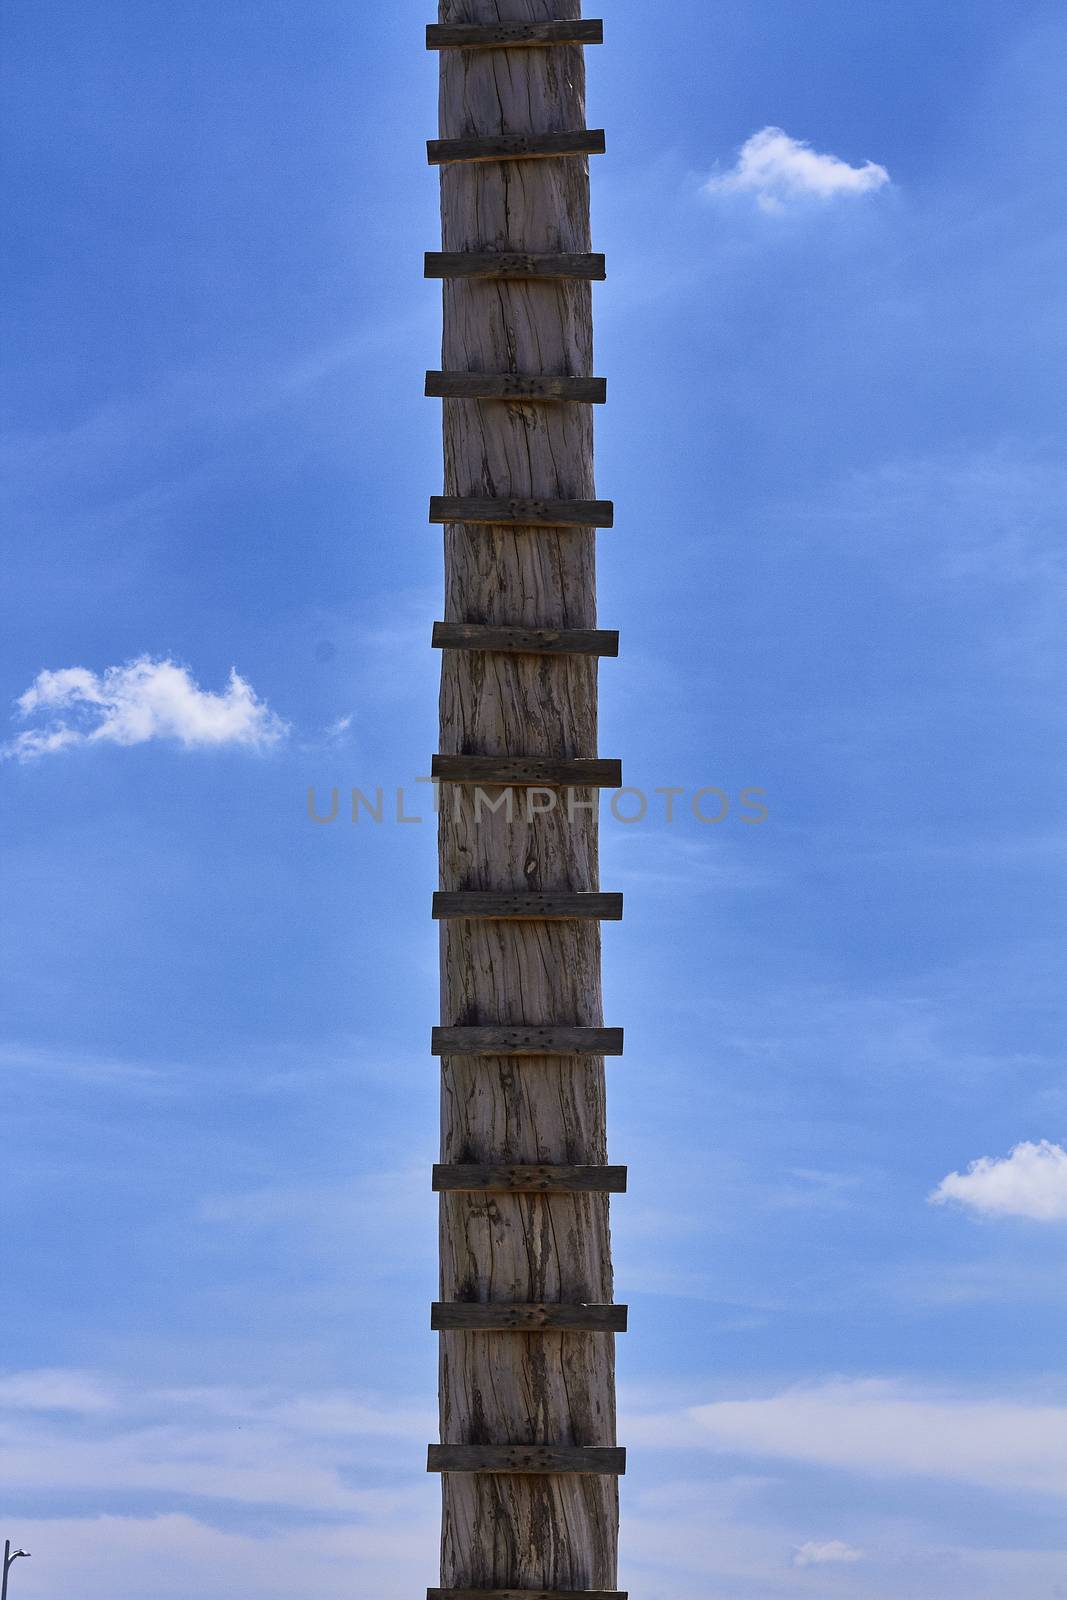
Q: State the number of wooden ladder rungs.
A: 13